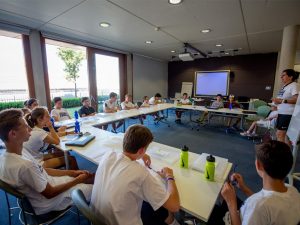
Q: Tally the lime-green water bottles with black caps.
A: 2